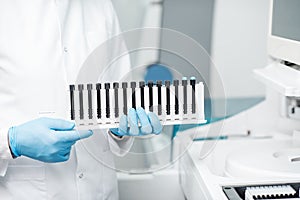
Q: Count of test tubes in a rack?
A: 15